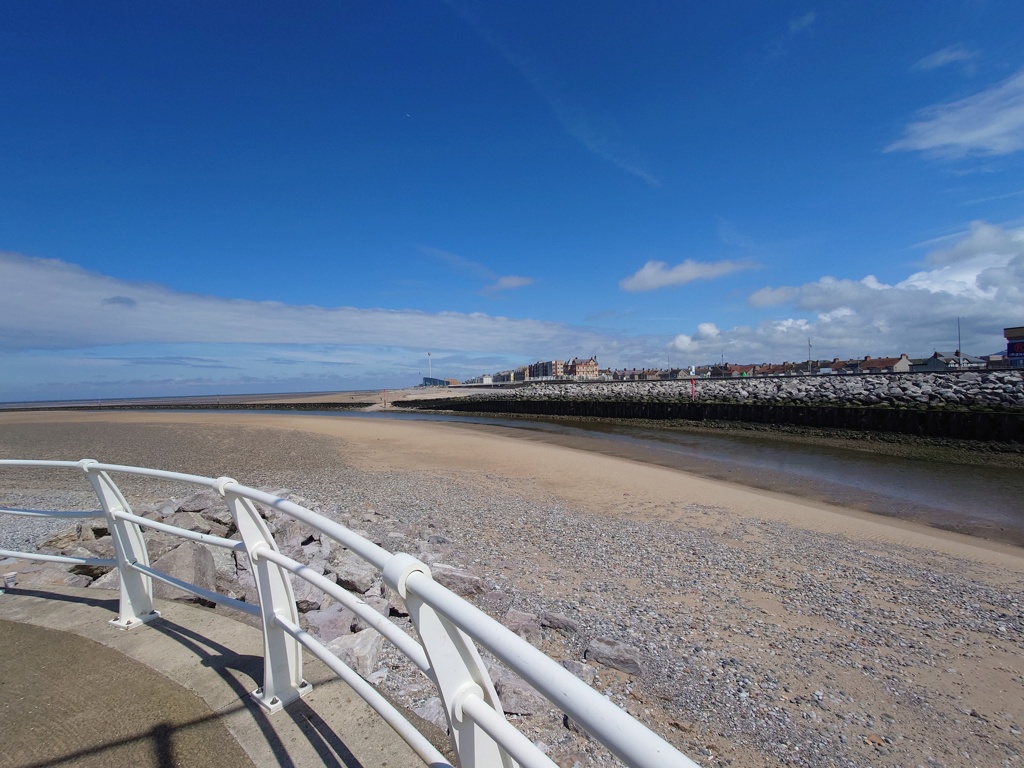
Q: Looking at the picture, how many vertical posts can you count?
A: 3